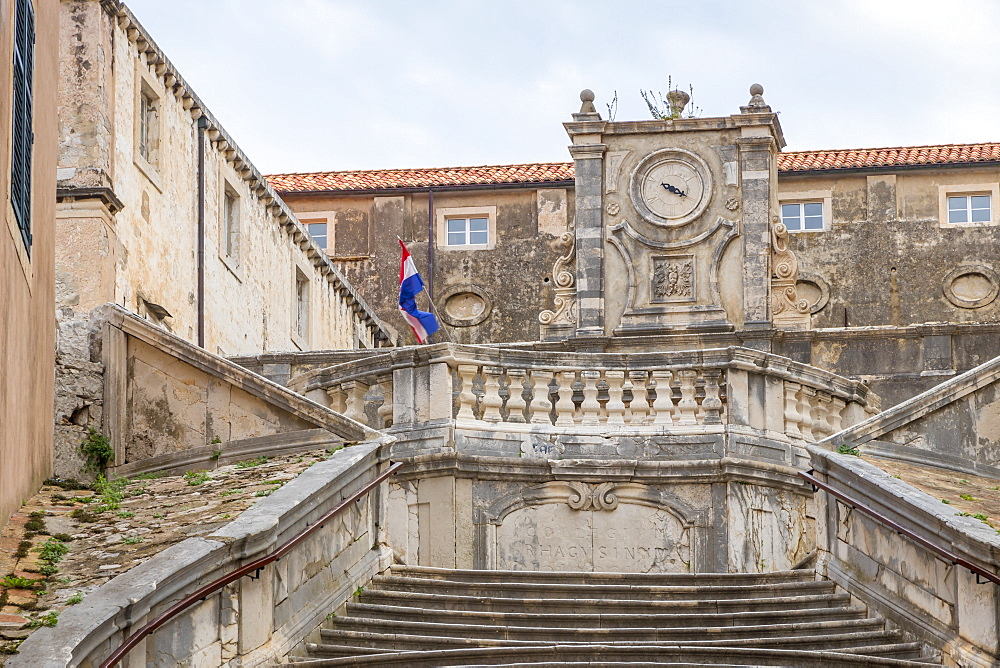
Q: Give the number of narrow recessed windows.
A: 3